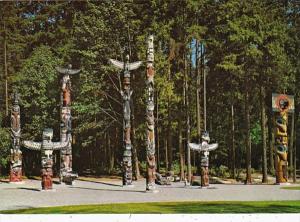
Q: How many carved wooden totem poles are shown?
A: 7